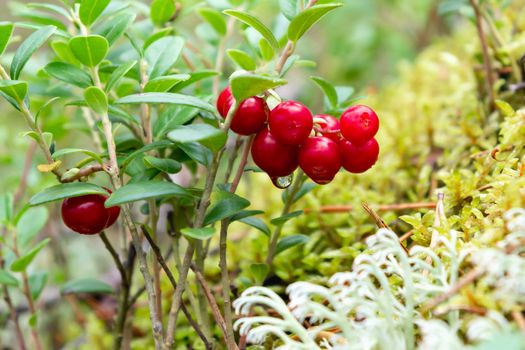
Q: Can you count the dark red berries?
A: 10